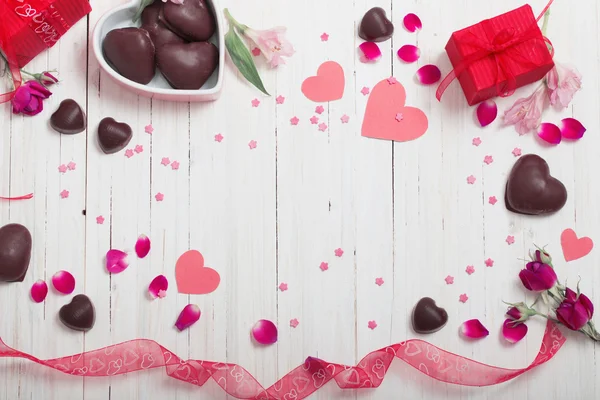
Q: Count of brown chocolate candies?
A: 11